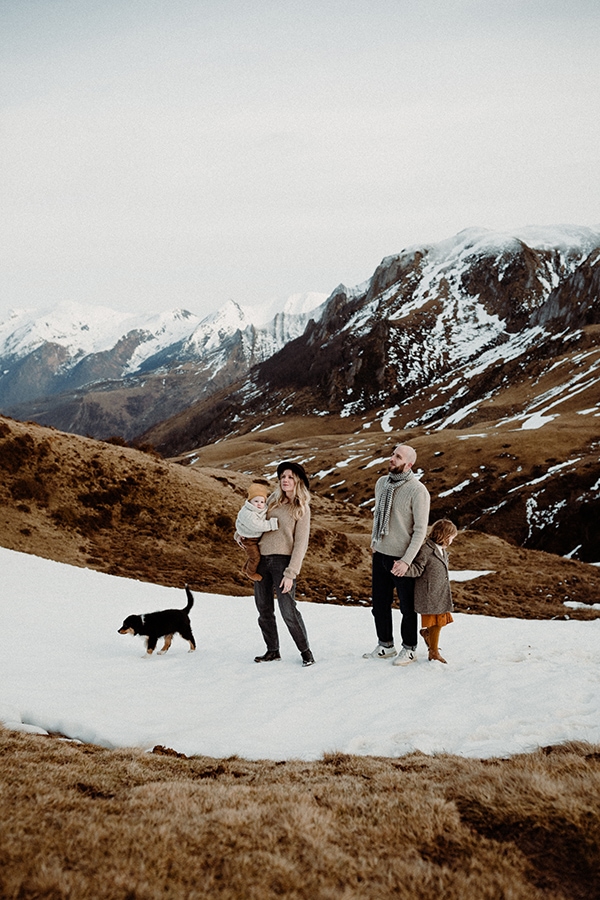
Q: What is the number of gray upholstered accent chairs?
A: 0